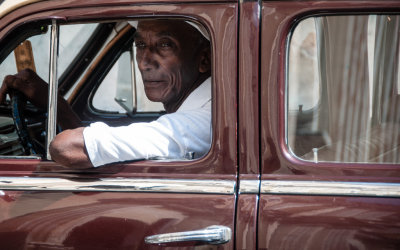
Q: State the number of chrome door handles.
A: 1